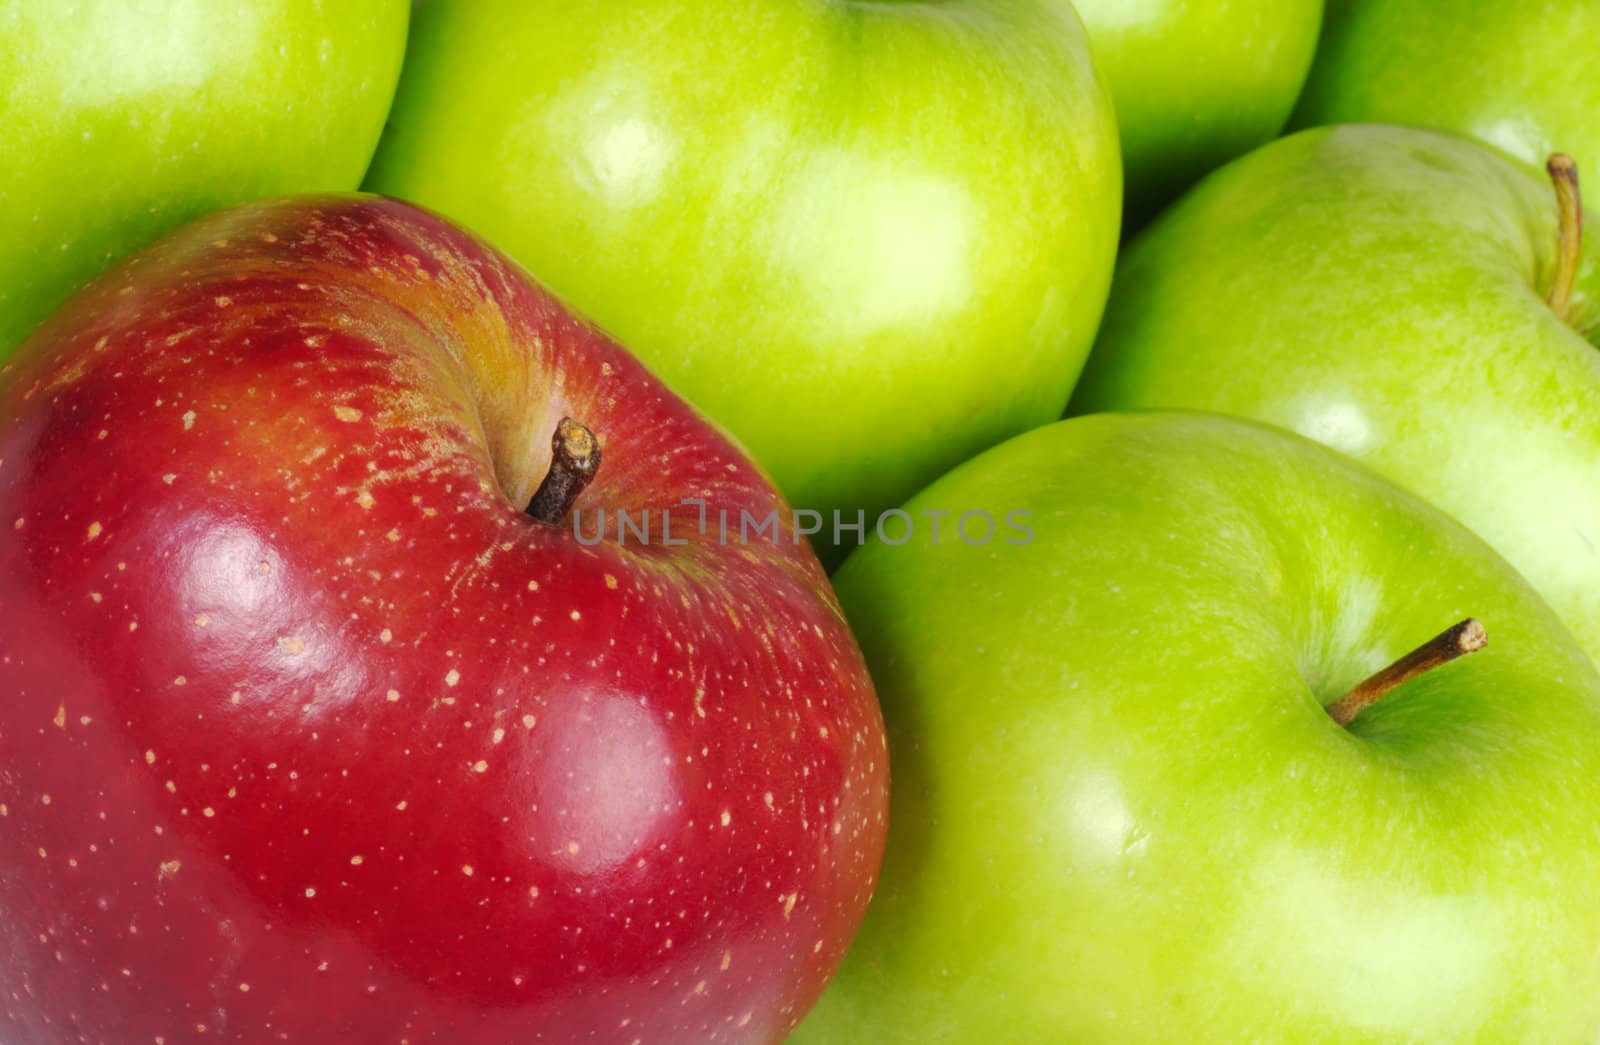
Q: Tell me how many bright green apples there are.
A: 6